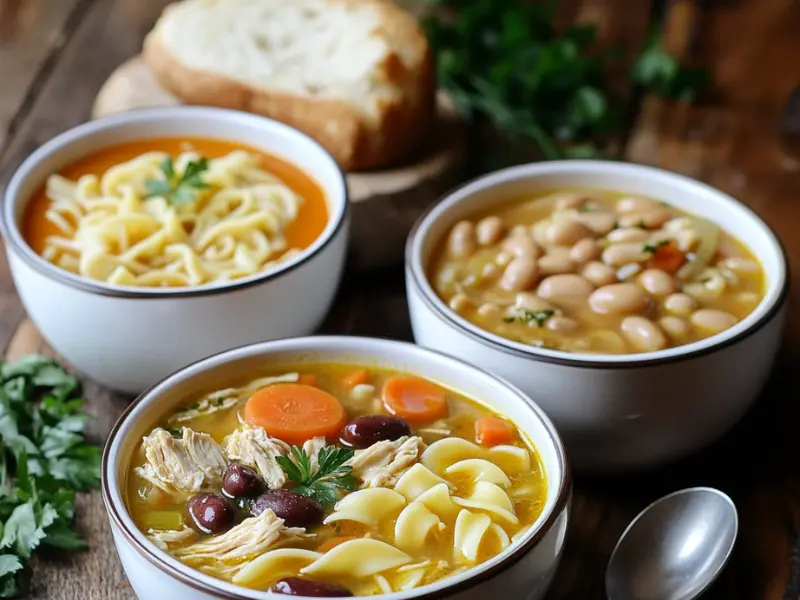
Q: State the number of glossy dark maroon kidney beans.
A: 5